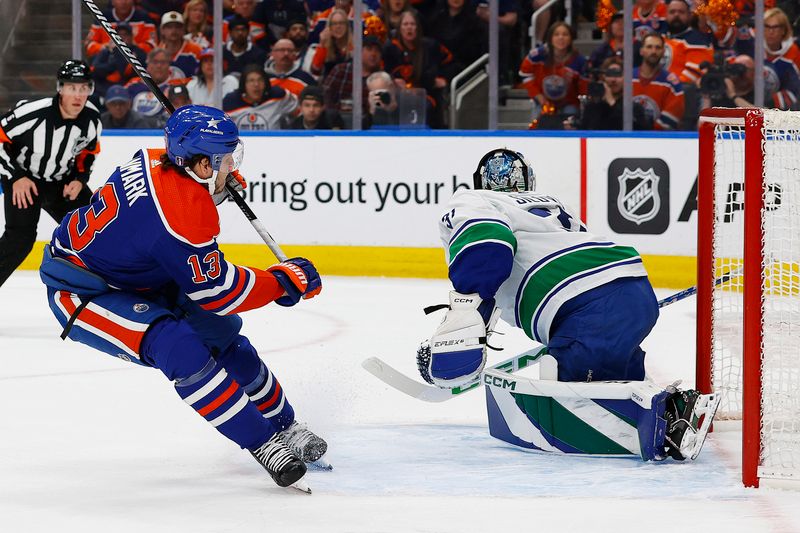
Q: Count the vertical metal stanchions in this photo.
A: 6